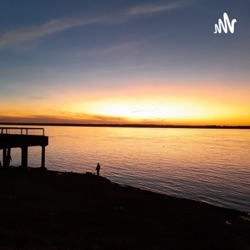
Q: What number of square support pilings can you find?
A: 4